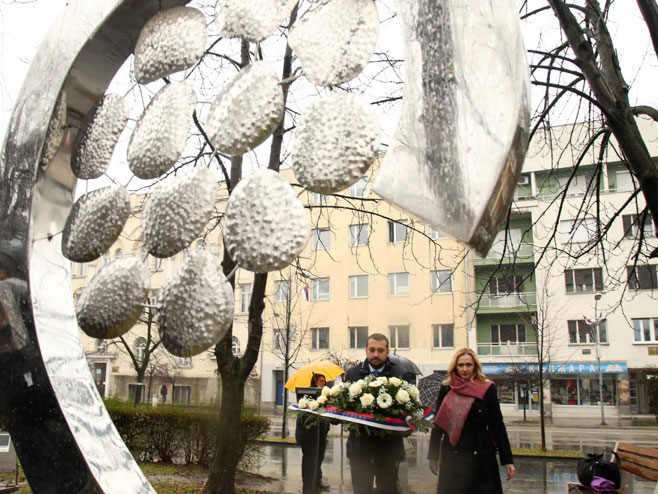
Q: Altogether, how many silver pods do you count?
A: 12